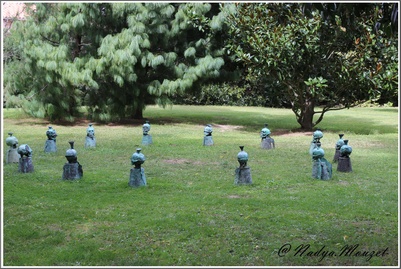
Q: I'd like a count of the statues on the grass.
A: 14